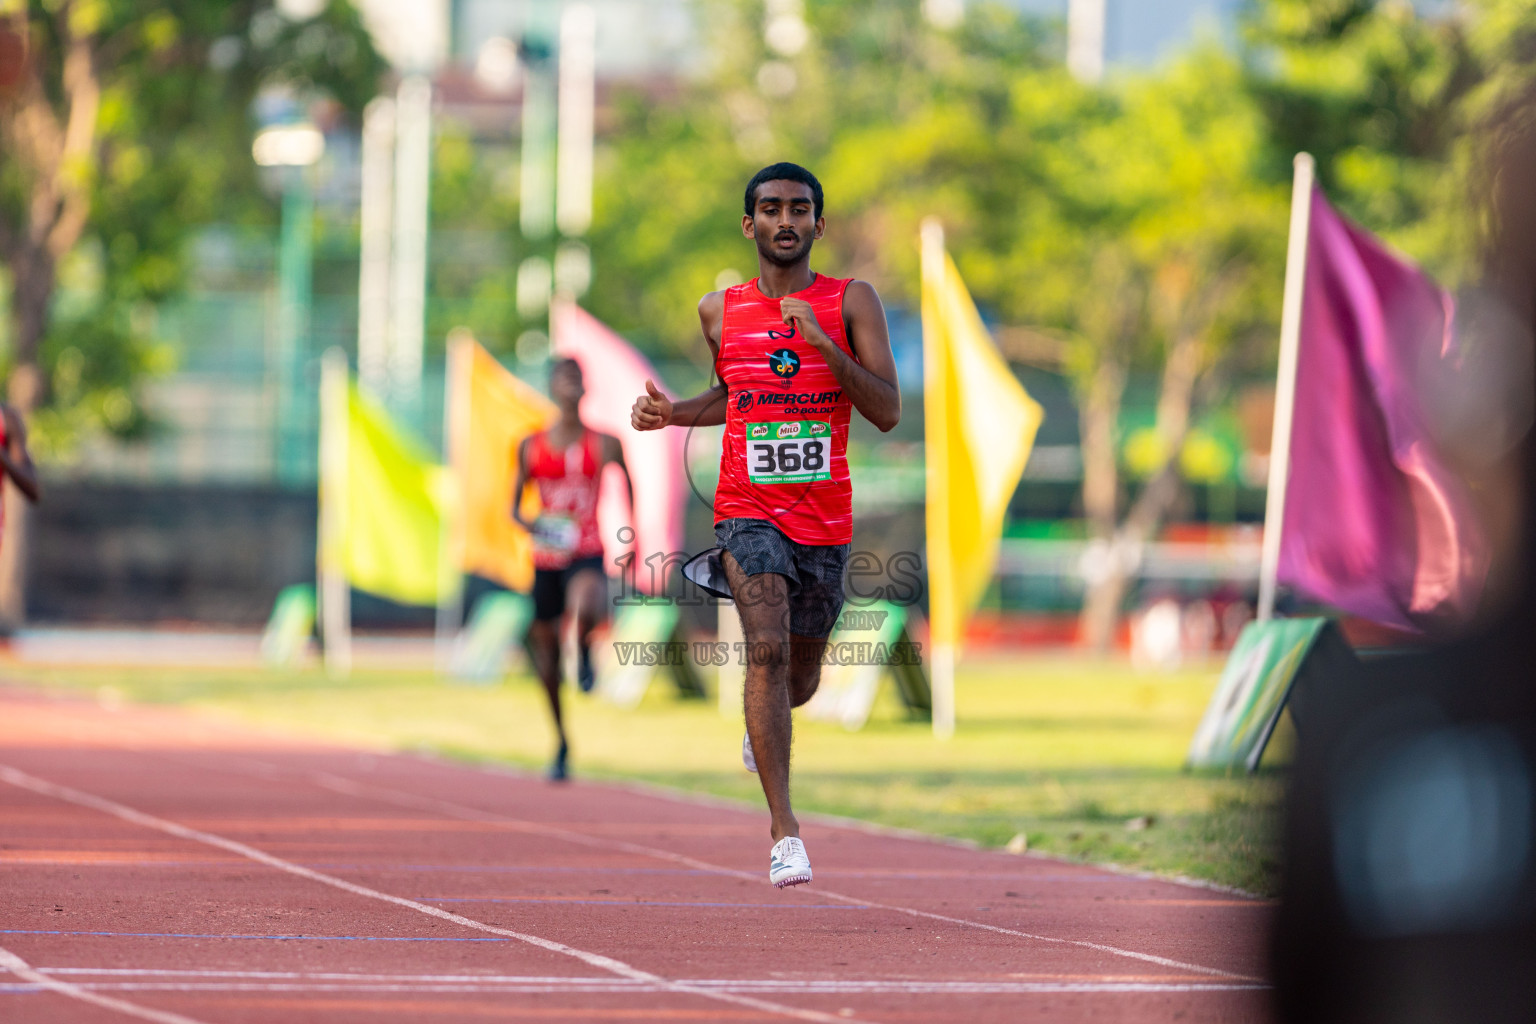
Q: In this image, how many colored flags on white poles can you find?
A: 5